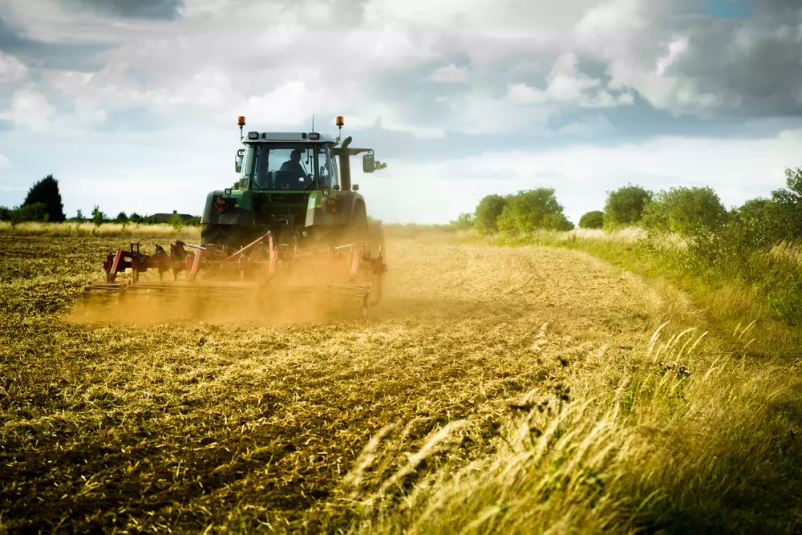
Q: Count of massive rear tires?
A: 2